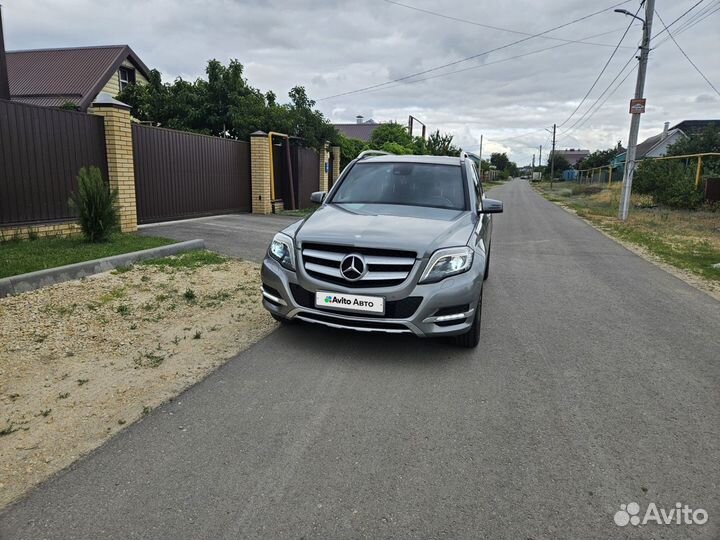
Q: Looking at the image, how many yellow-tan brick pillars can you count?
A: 4